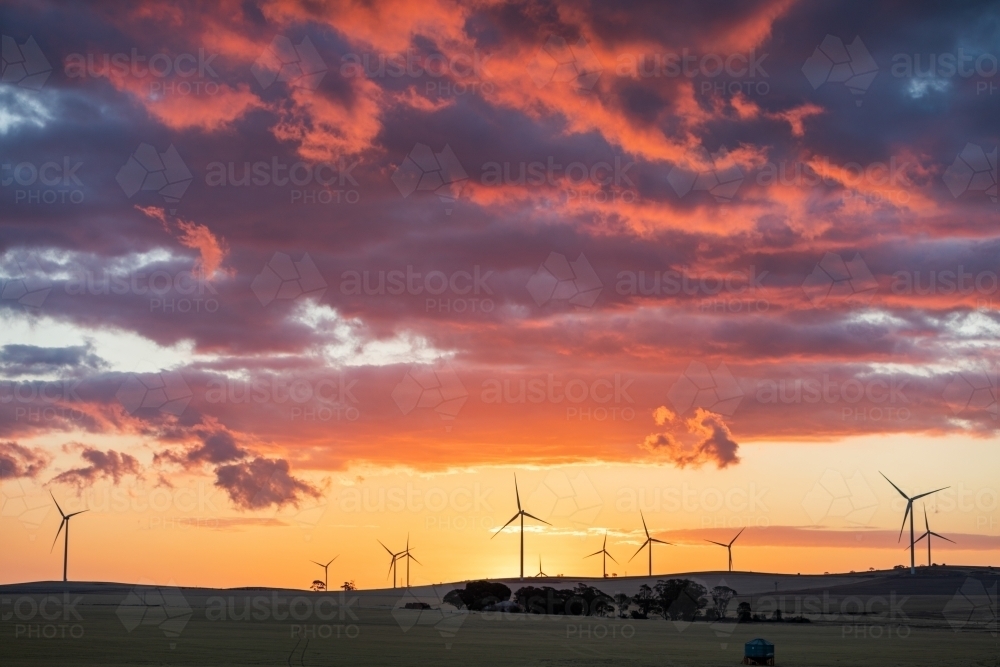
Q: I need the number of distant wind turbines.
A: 11